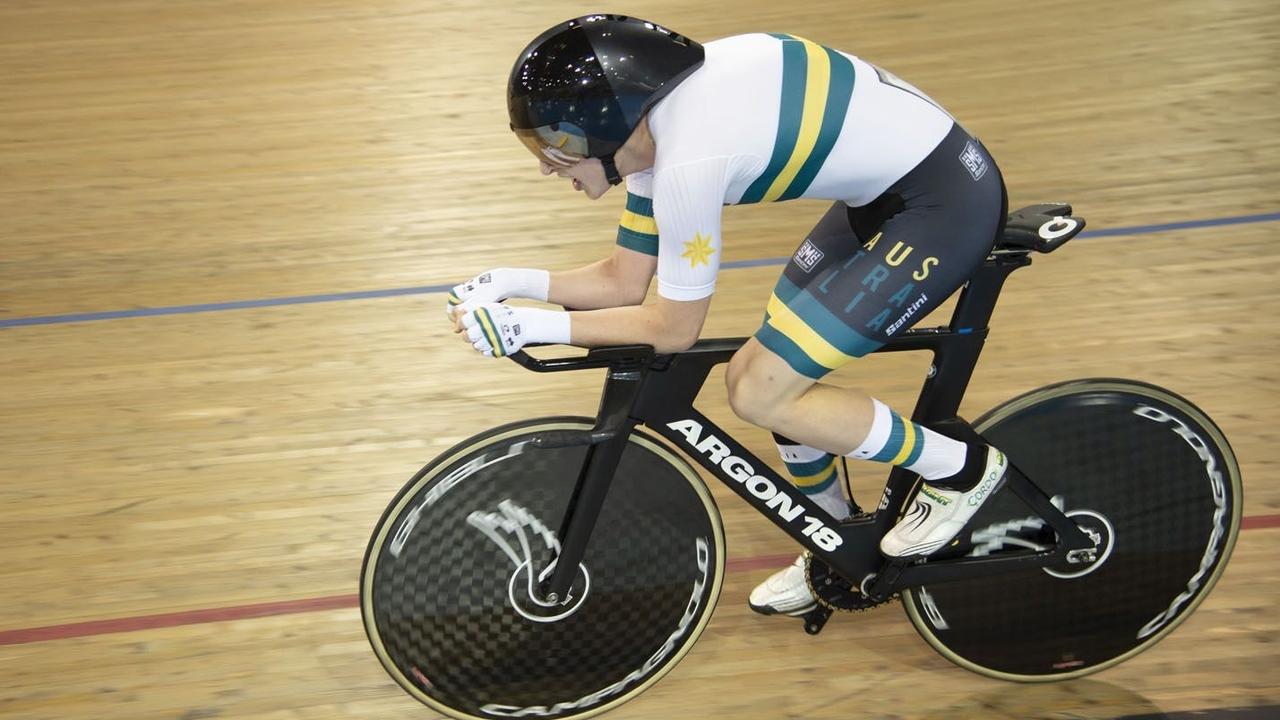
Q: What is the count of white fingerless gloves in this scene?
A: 2